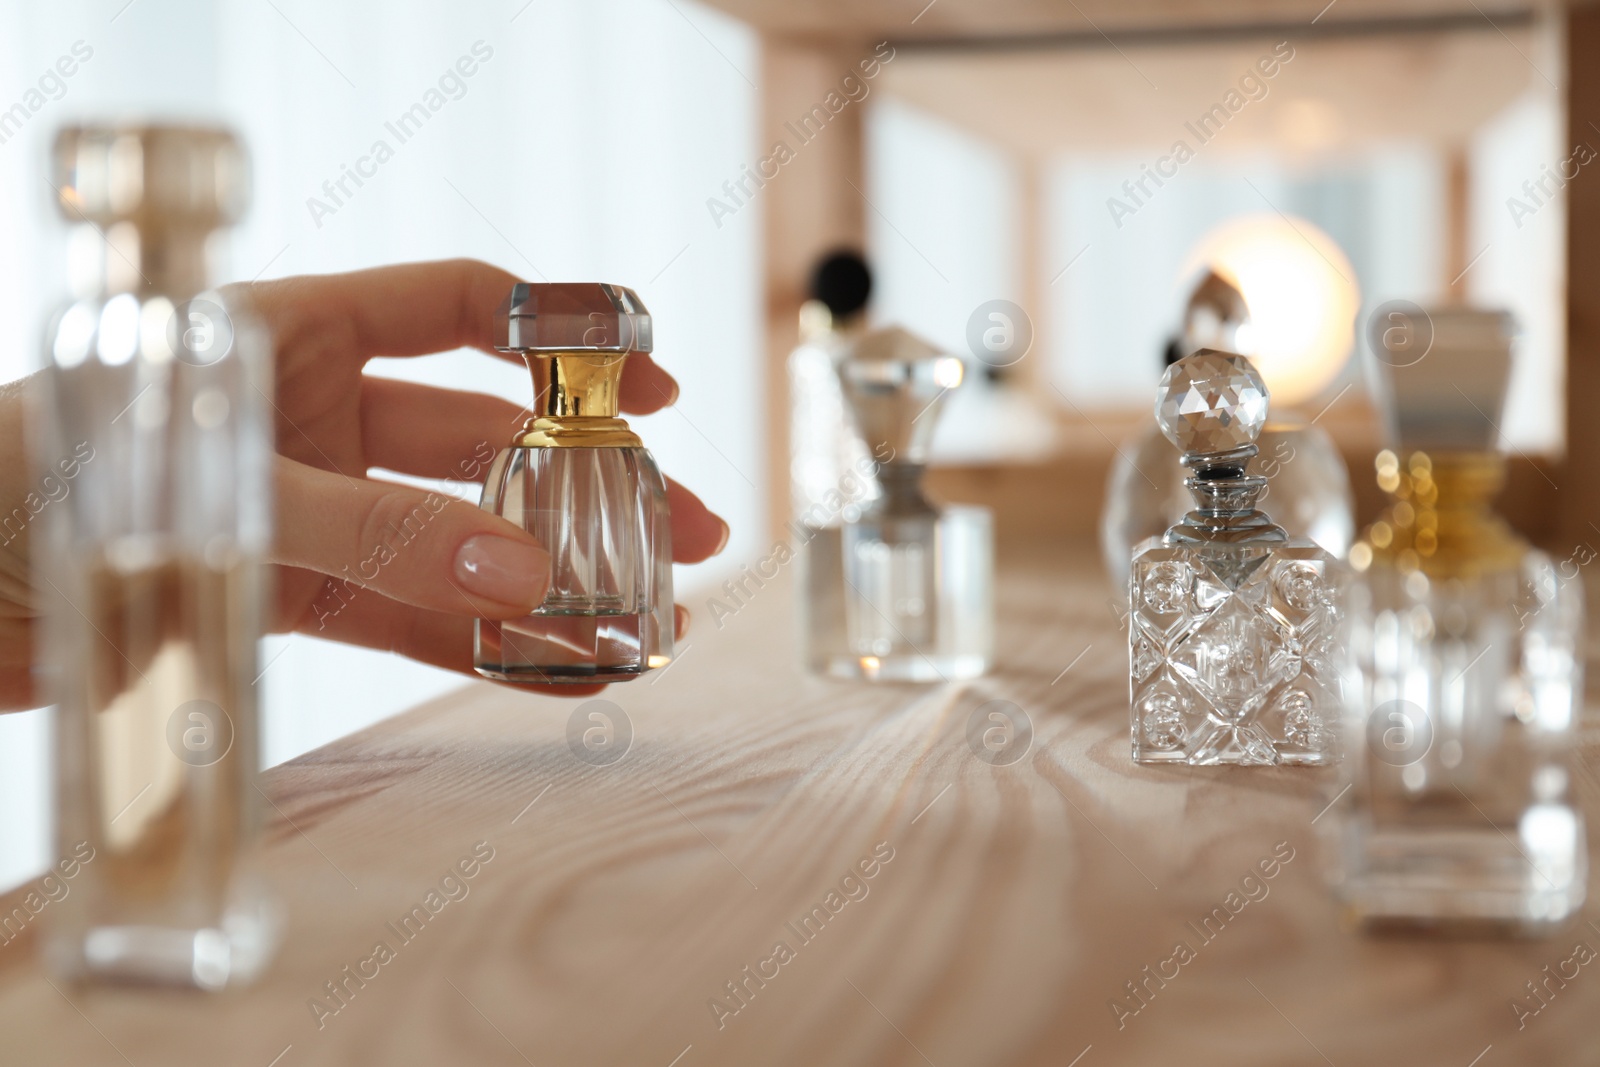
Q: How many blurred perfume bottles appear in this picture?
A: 5